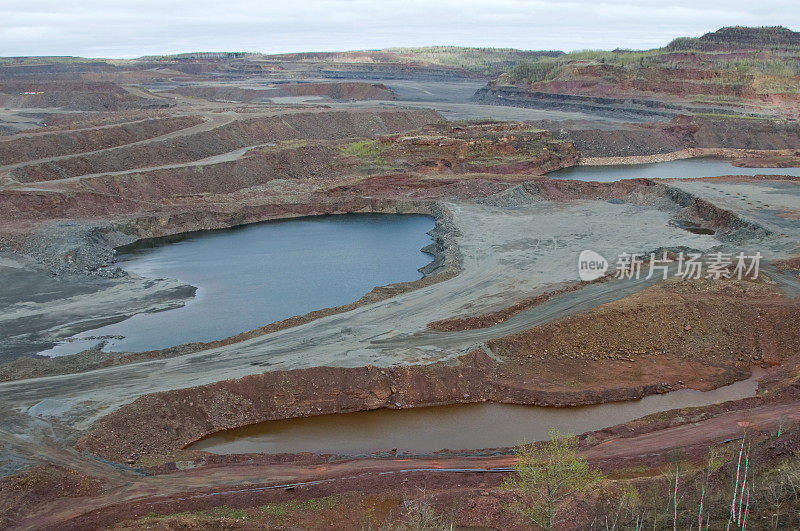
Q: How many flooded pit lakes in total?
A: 3